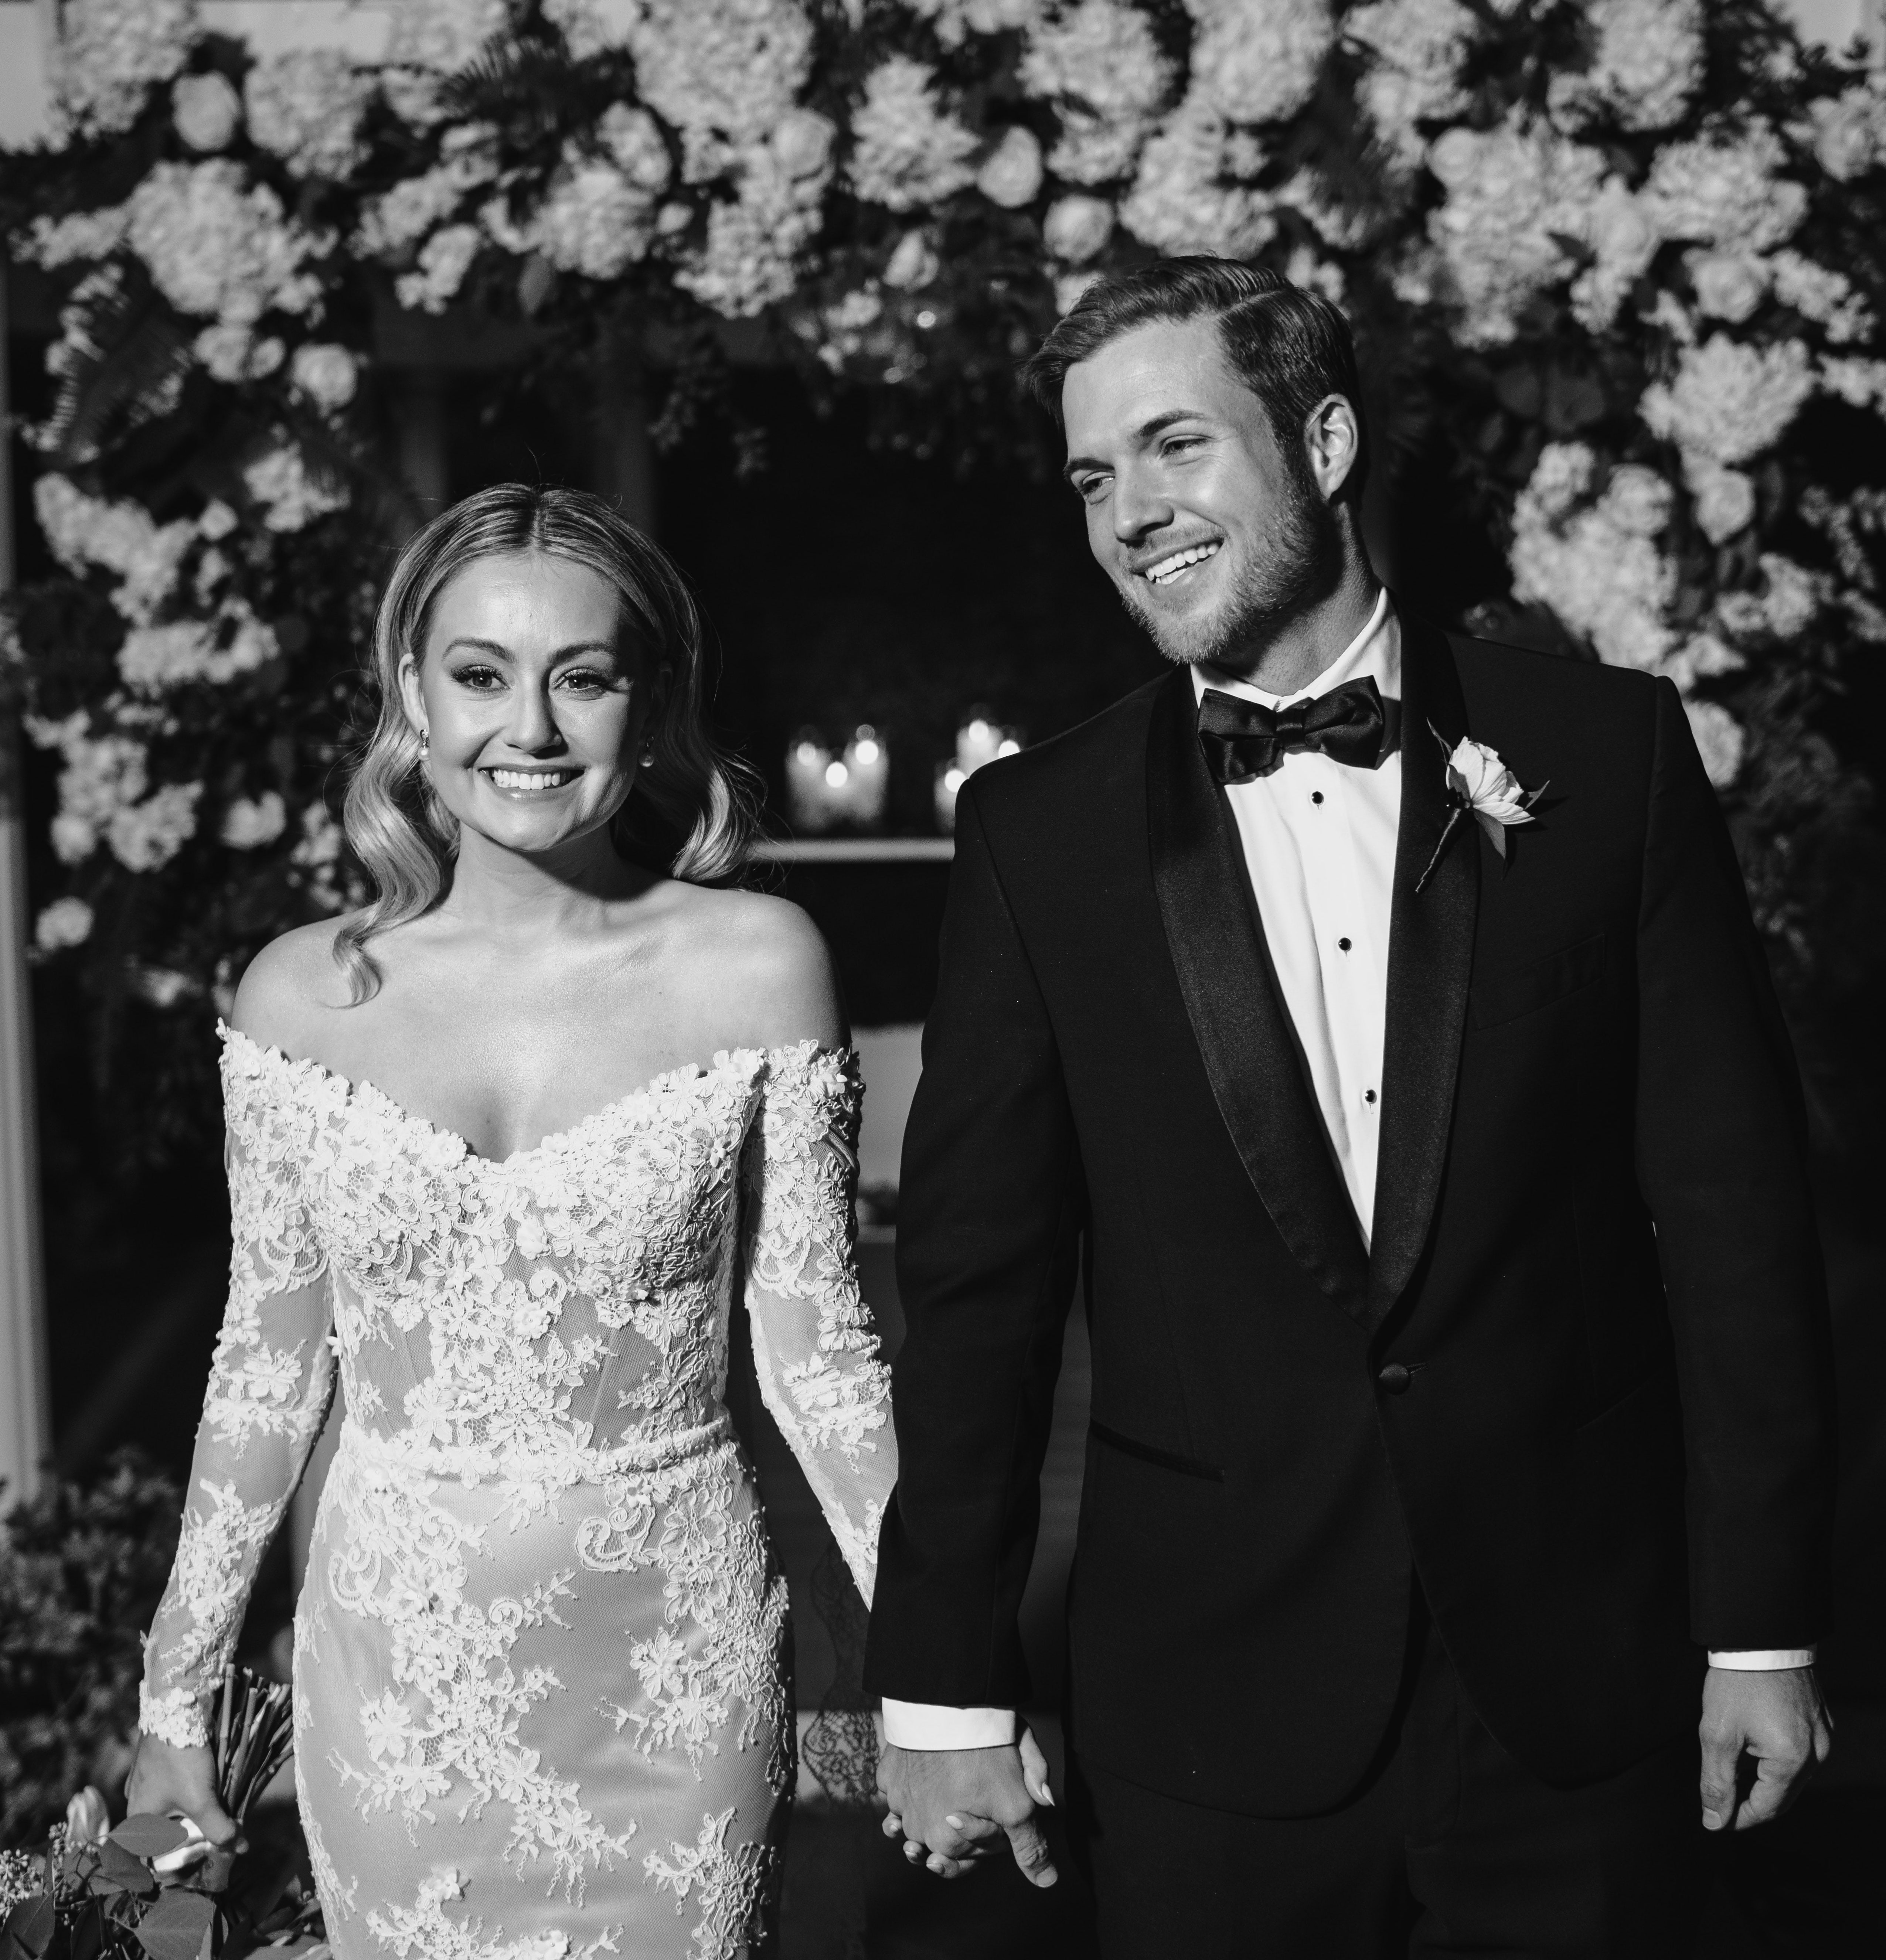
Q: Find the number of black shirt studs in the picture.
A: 3